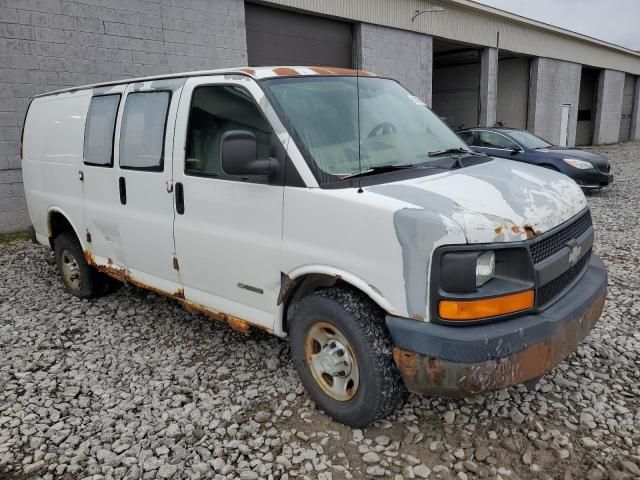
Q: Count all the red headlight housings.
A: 0